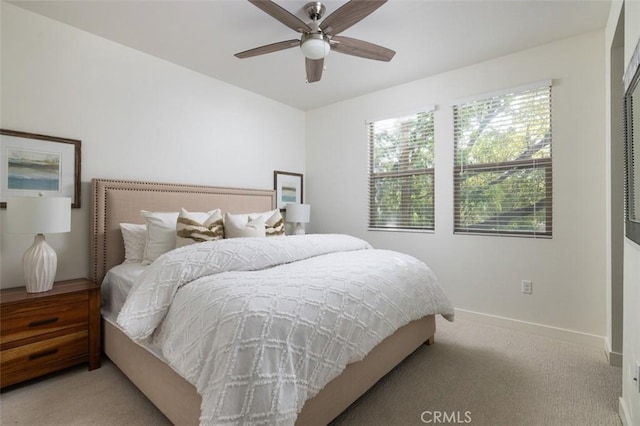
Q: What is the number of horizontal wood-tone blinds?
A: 2